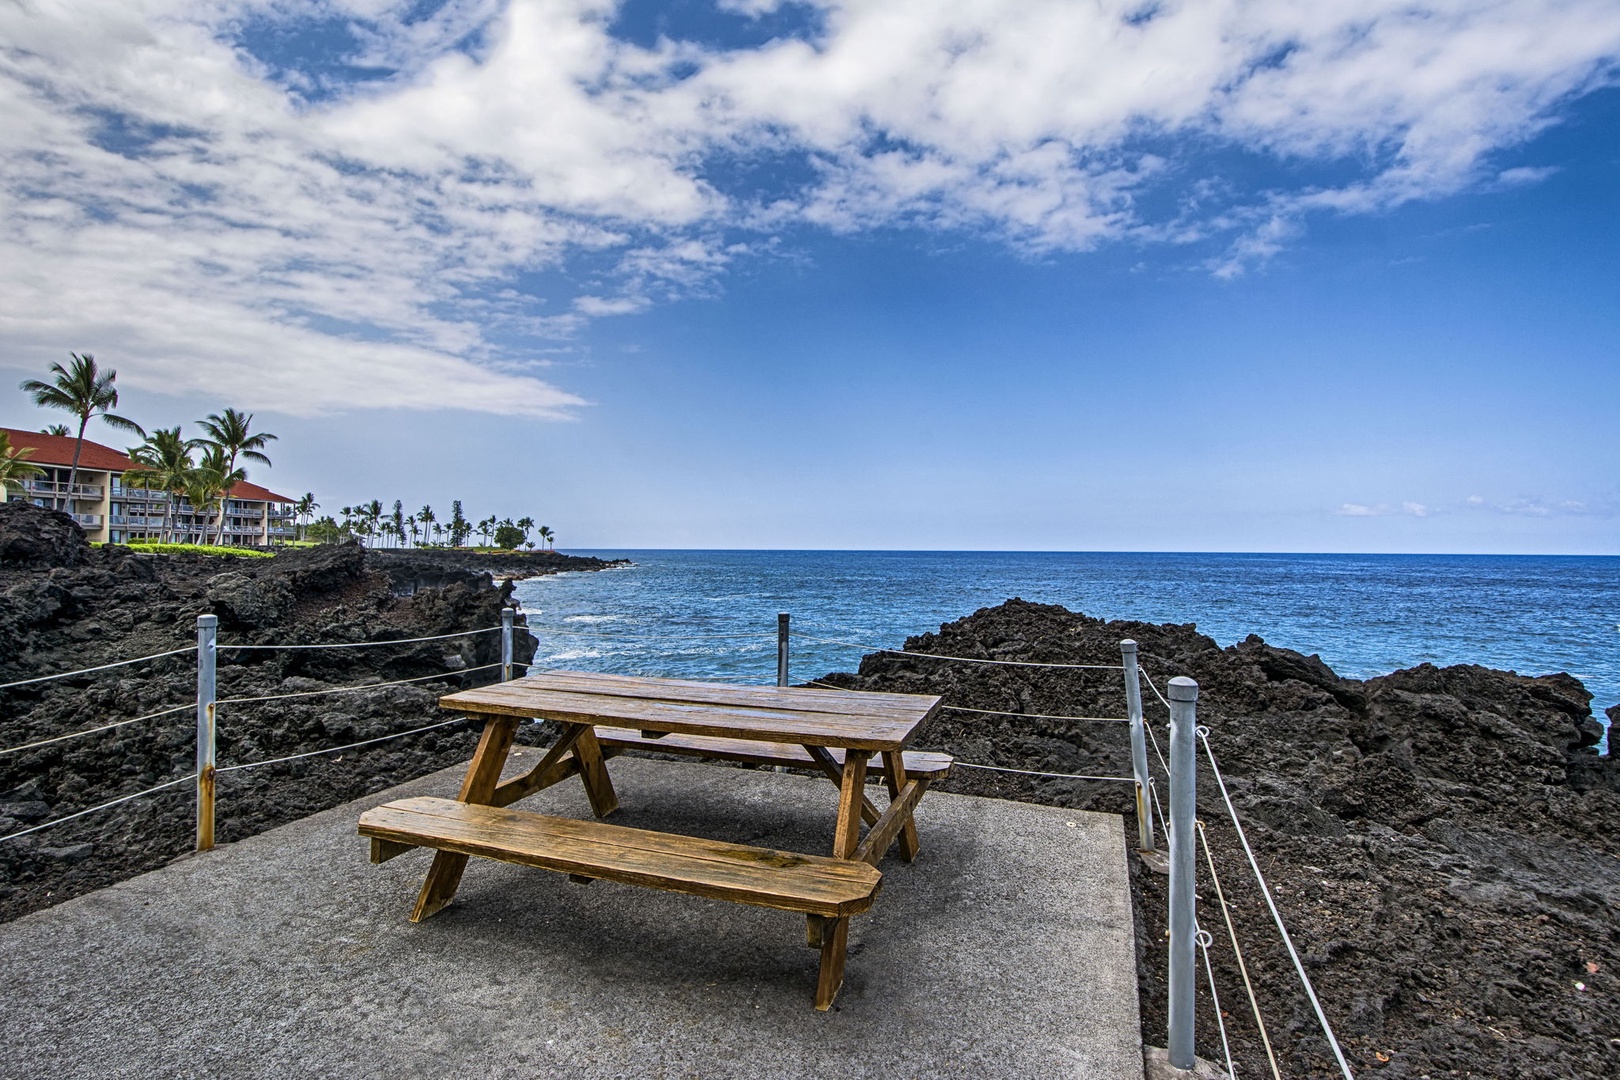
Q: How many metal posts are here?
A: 5